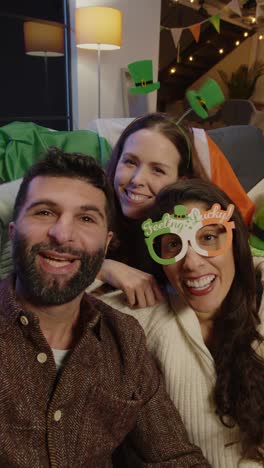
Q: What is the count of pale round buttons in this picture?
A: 3